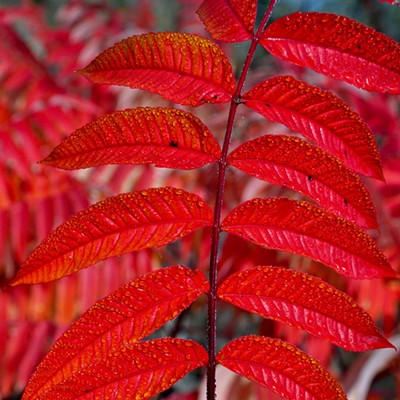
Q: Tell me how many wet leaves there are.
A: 12